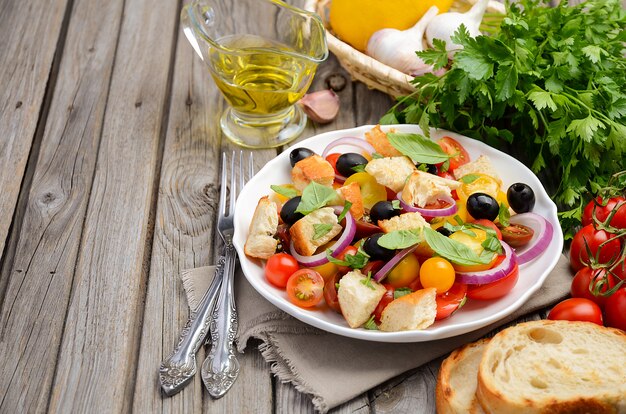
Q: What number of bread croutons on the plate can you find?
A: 11